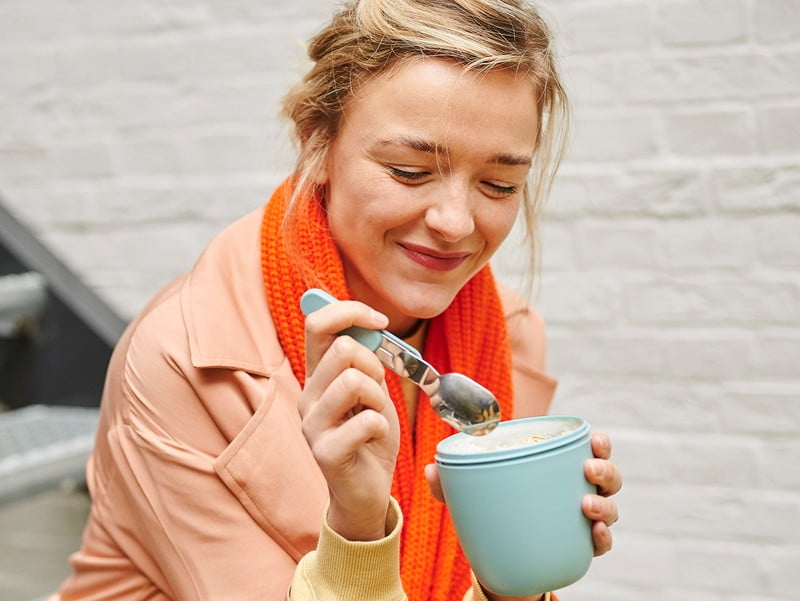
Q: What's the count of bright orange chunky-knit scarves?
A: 1